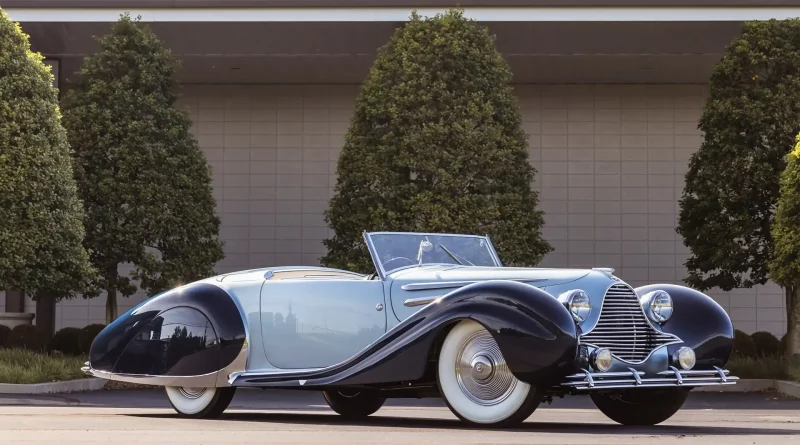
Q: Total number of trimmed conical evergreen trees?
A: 5